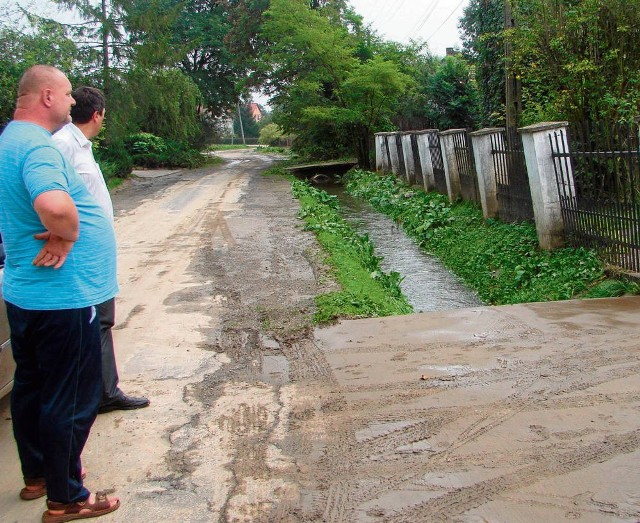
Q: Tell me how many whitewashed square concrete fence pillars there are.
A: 7